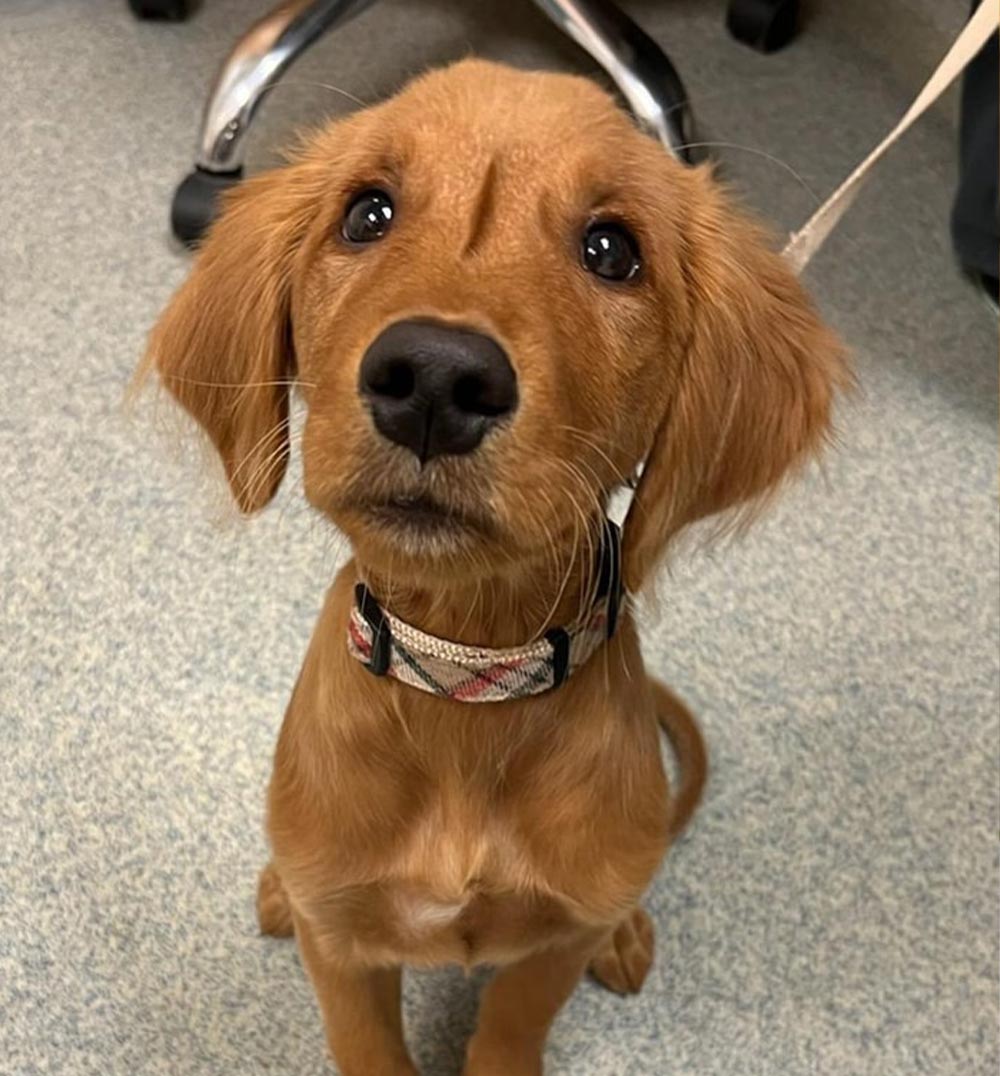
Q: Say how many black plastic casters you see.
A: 3